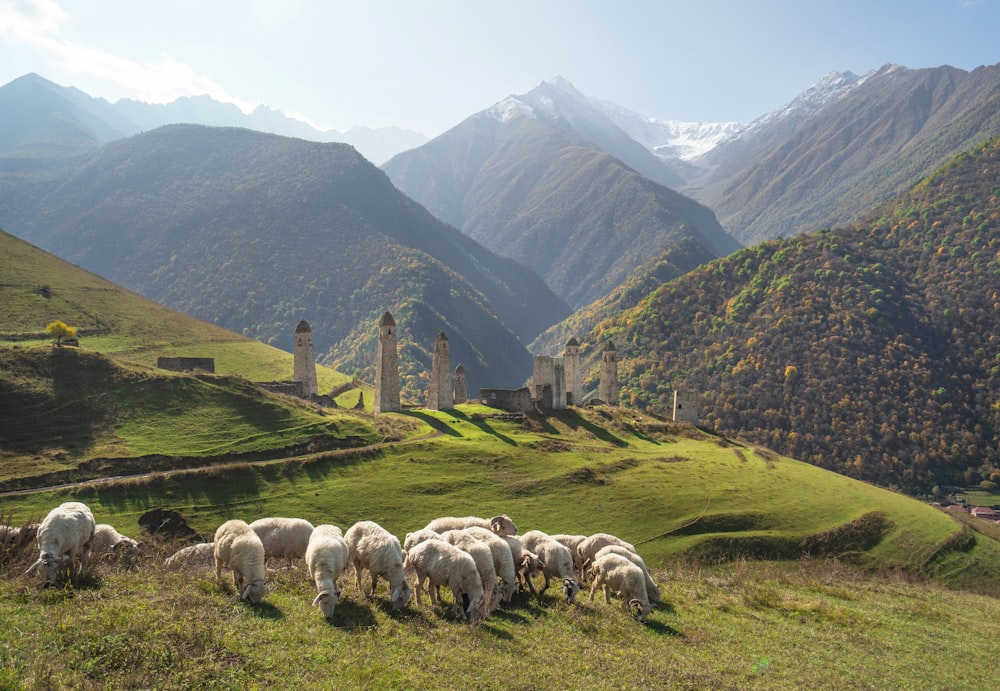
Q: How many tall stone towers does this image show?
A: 6